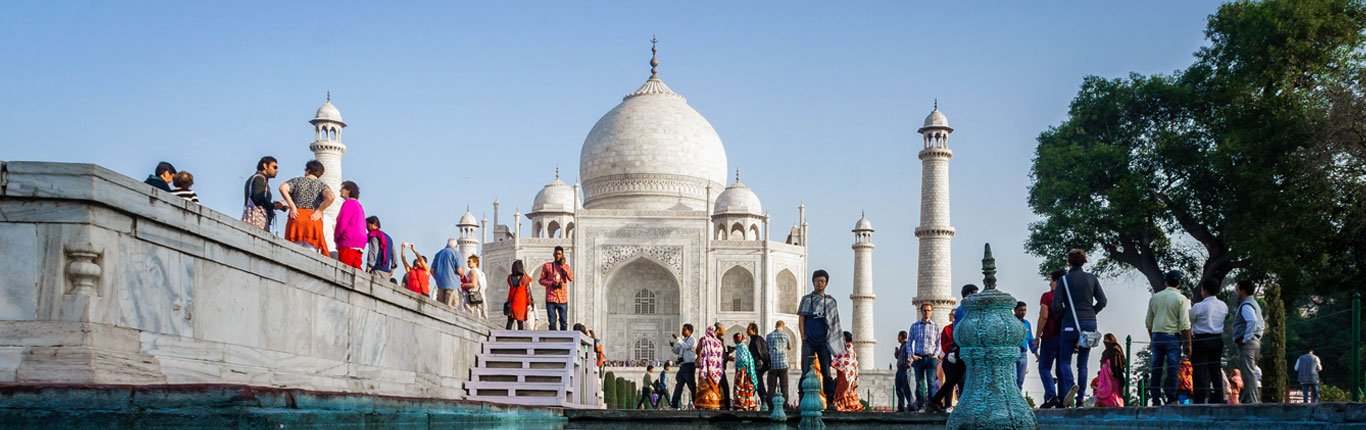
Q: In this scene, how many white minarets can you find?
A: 4